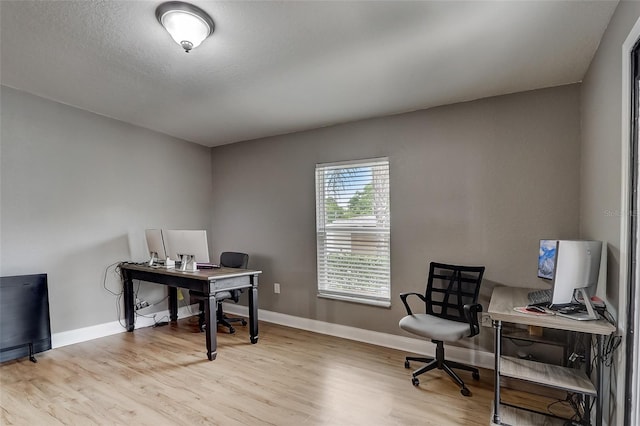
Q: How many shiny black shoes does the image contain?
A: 0